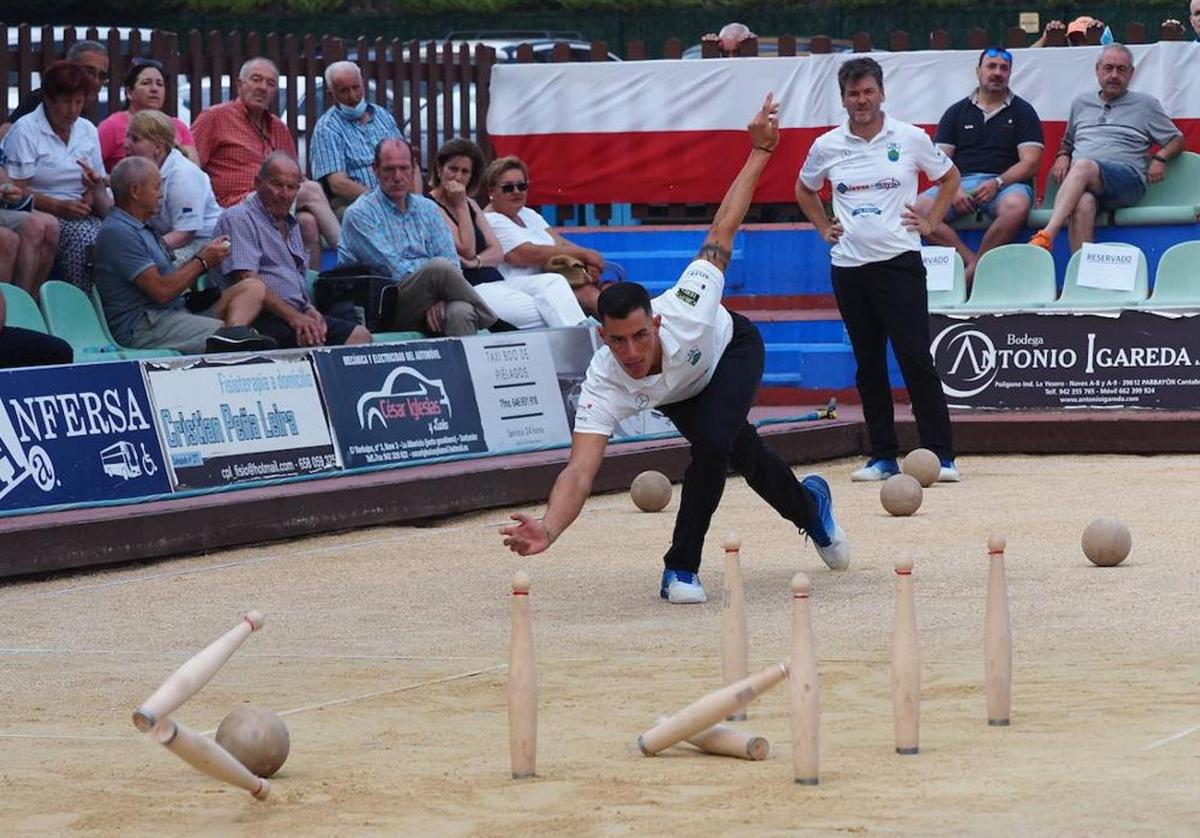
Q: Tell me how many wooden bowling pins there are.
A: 9